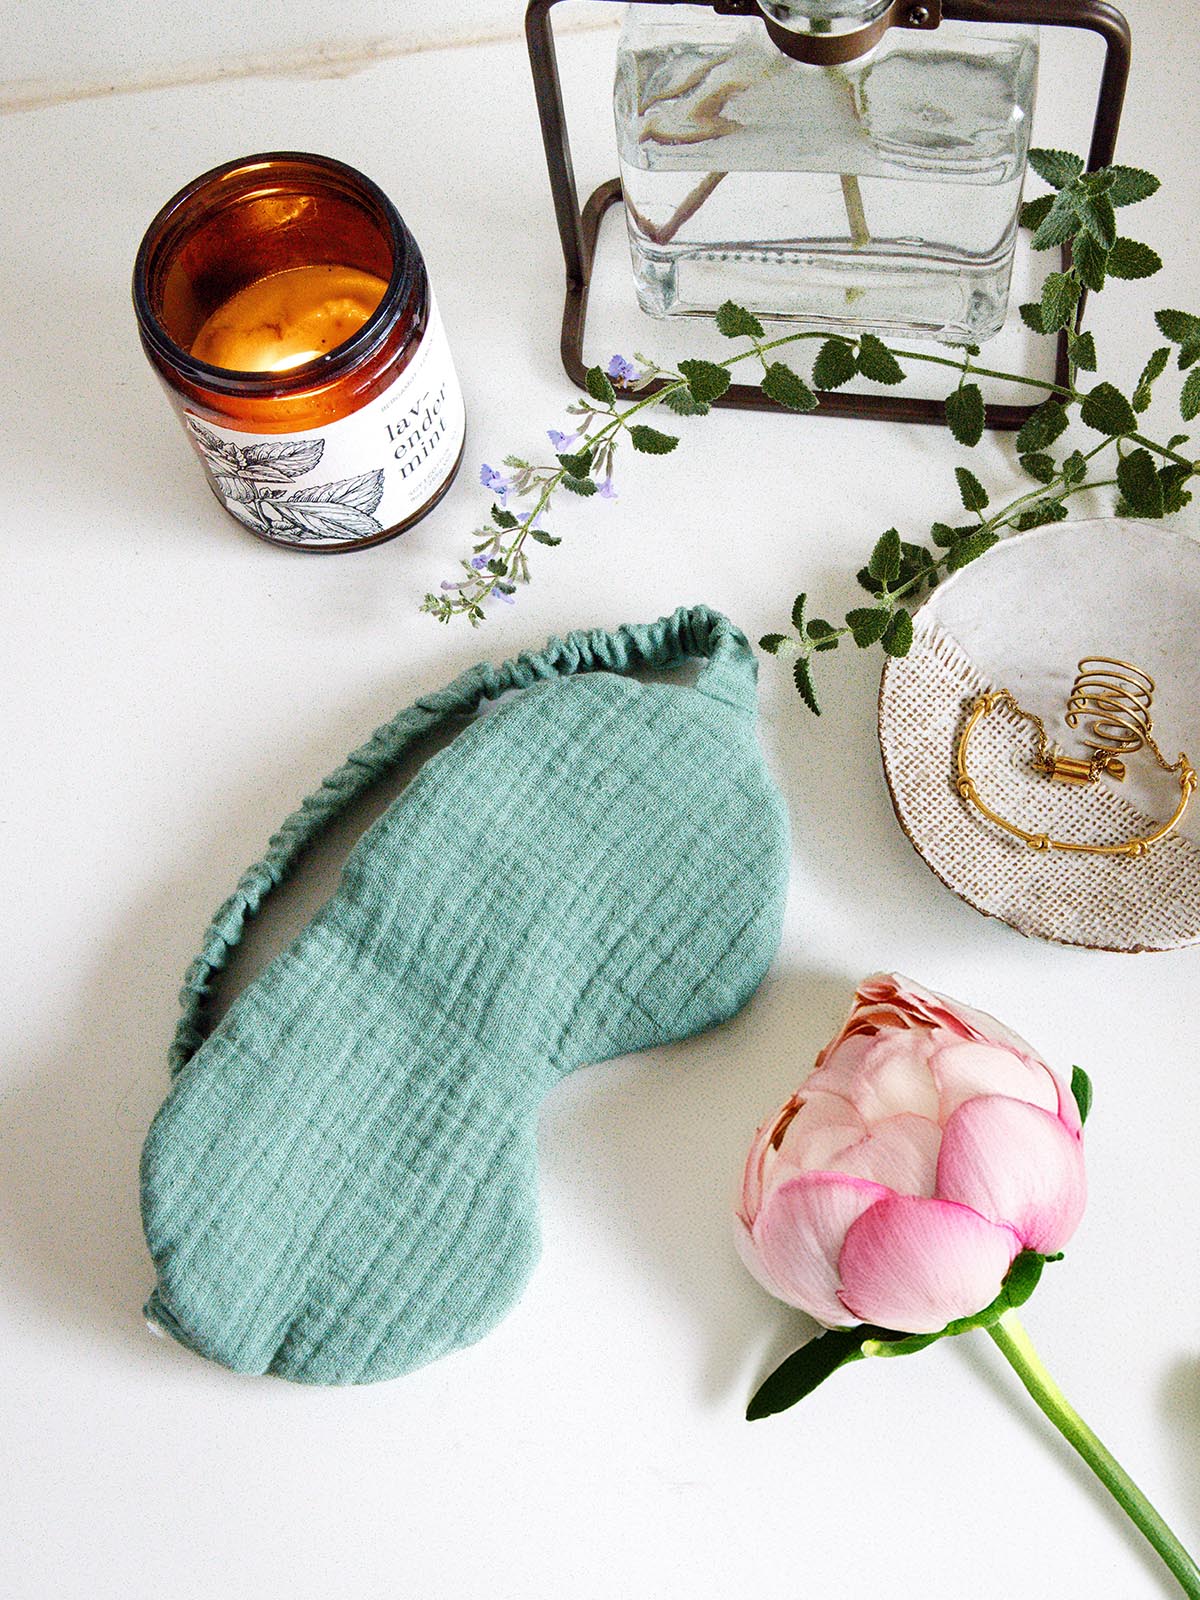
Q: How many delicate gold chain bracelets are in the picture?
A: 1